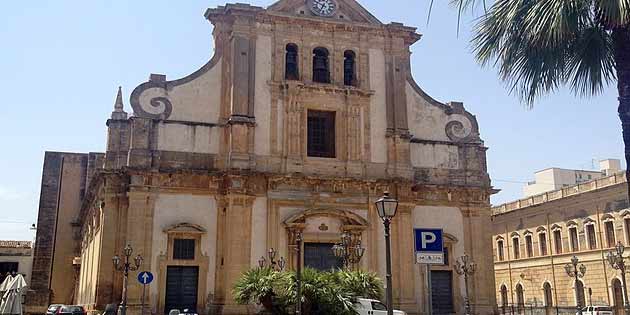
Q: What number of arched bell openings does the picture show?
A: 3